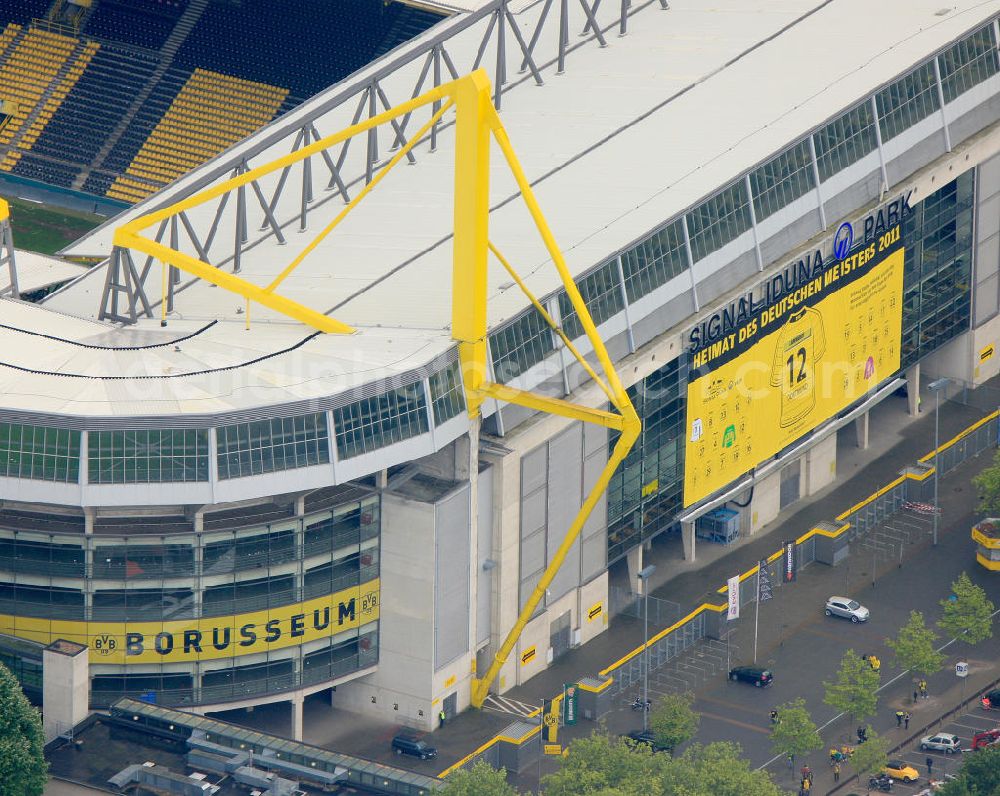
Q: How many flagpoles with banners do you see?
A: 5